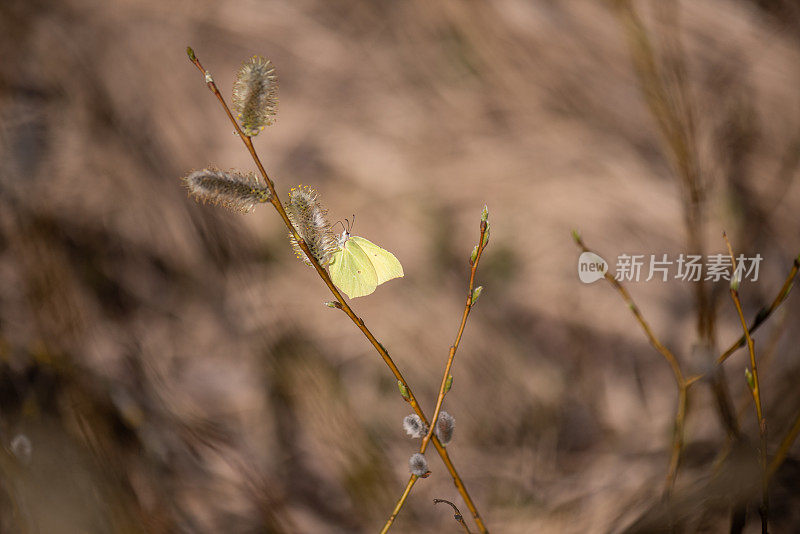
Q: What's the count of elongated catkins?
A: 3